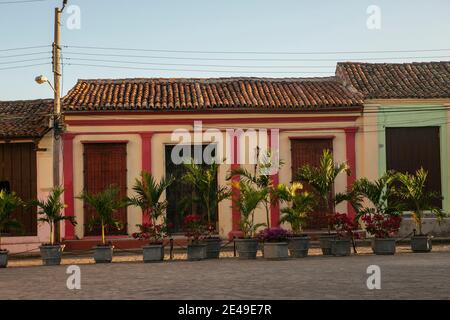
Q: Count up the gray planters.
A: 13